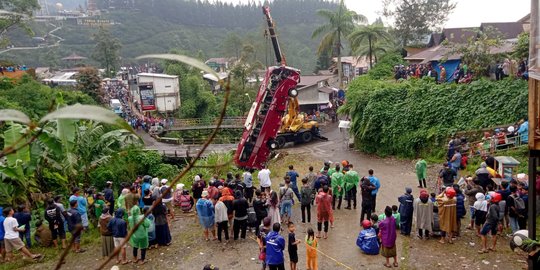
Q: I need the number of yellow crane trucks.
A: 1